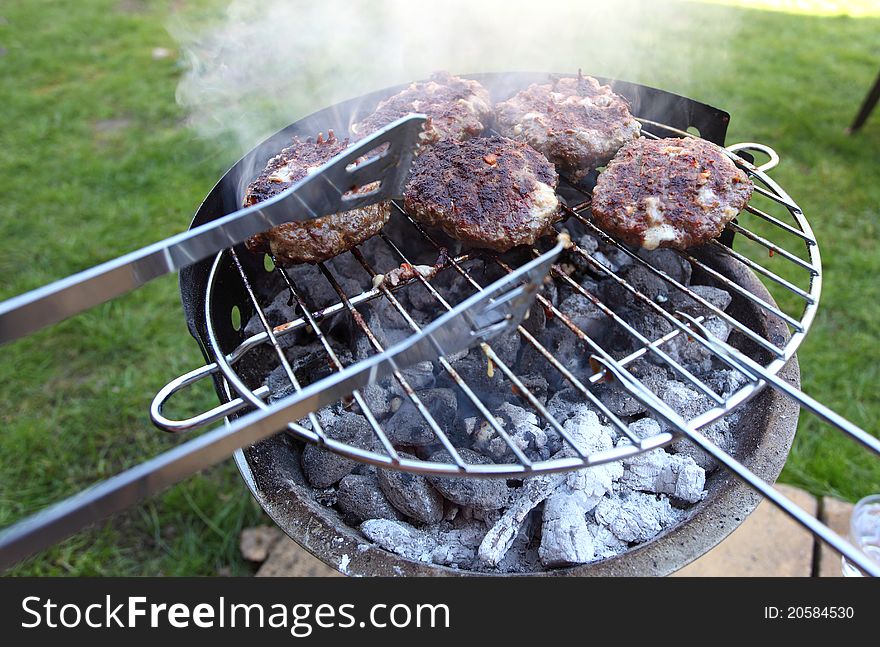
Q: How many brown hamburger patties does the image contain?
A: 5